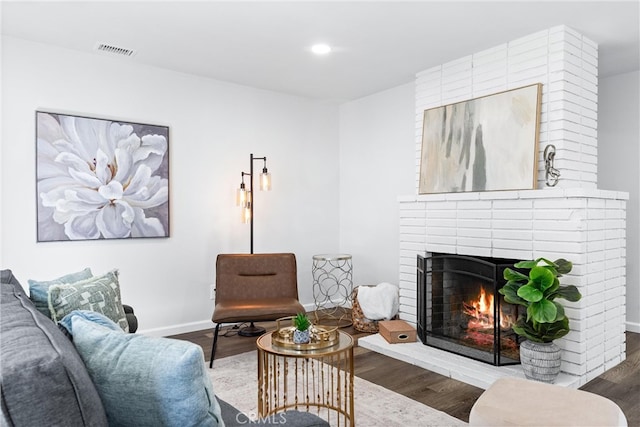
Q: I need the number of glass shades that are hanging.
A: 3